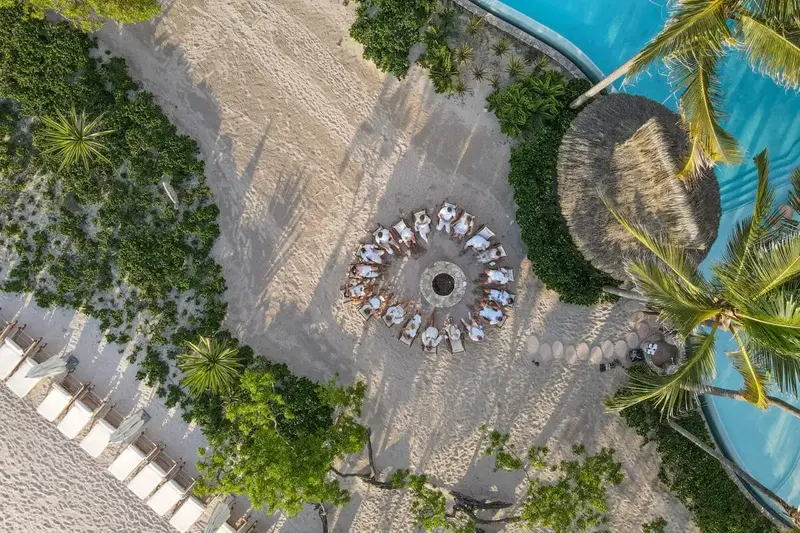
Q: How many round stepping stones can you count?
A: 13